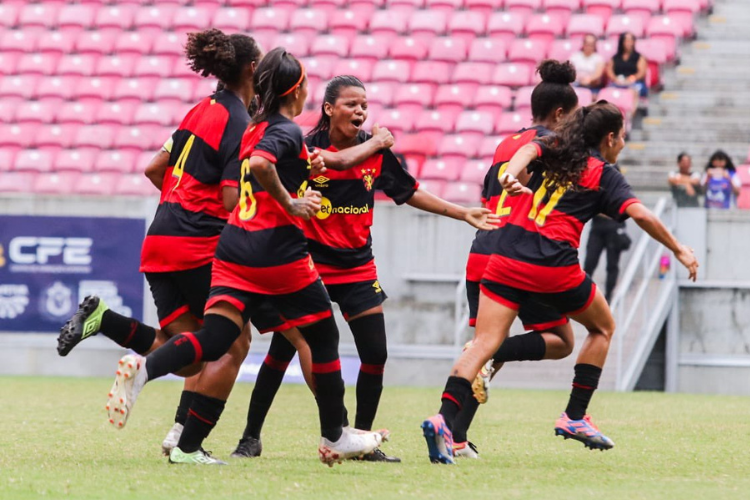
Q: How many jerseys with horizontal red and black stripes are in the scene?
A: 5